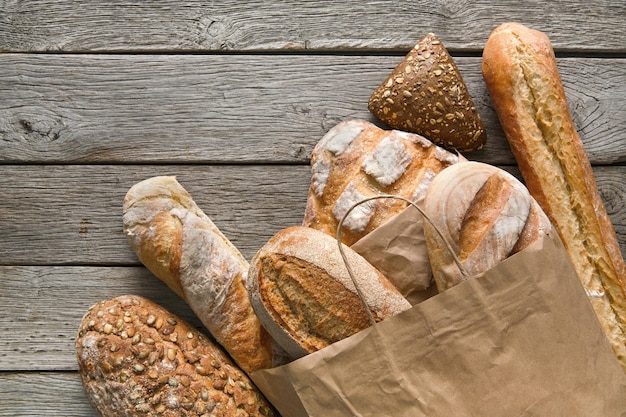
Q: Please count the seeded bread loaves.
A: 2